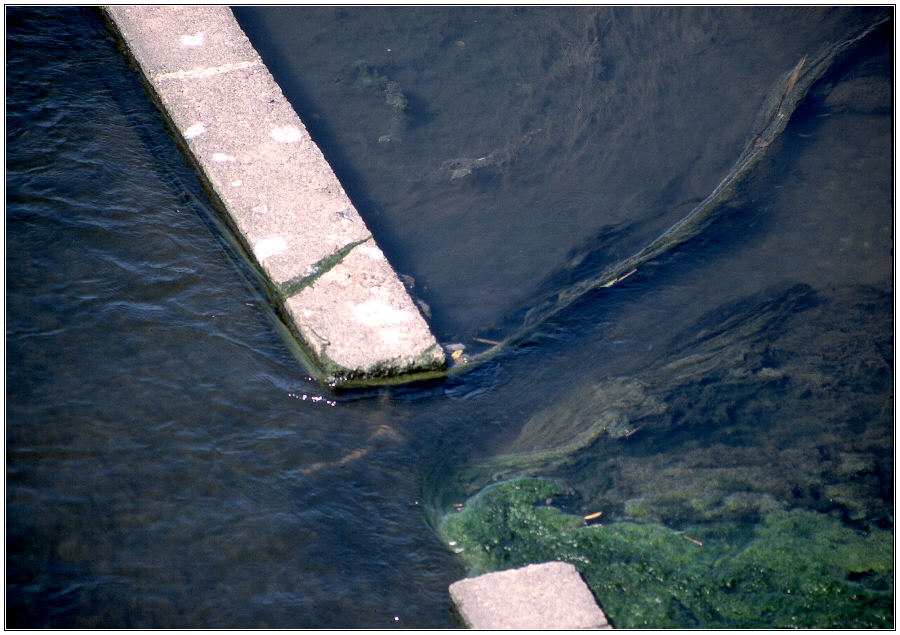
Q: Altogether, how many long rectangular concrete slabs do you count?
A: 2